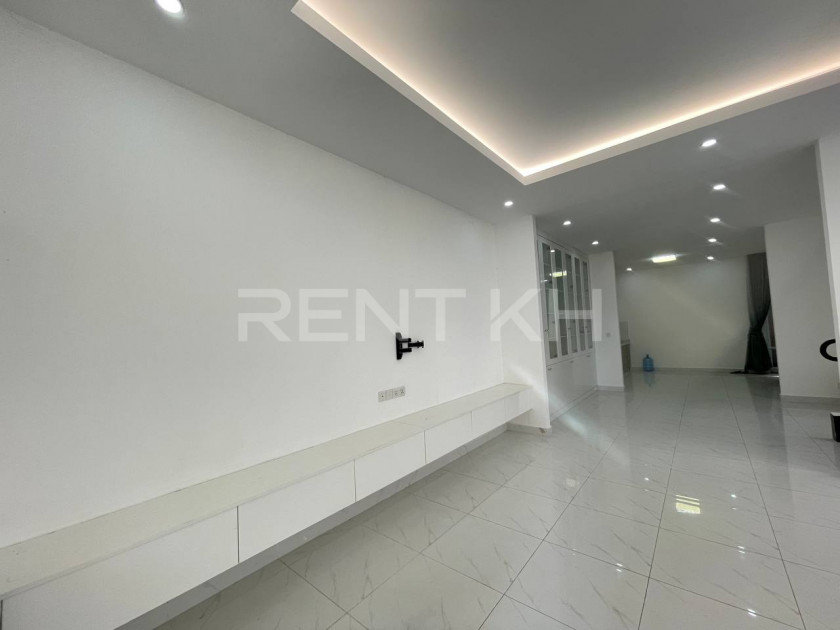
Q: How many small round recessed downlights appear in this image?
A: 10